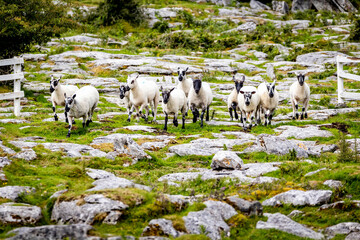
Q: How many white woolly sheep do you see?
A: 11